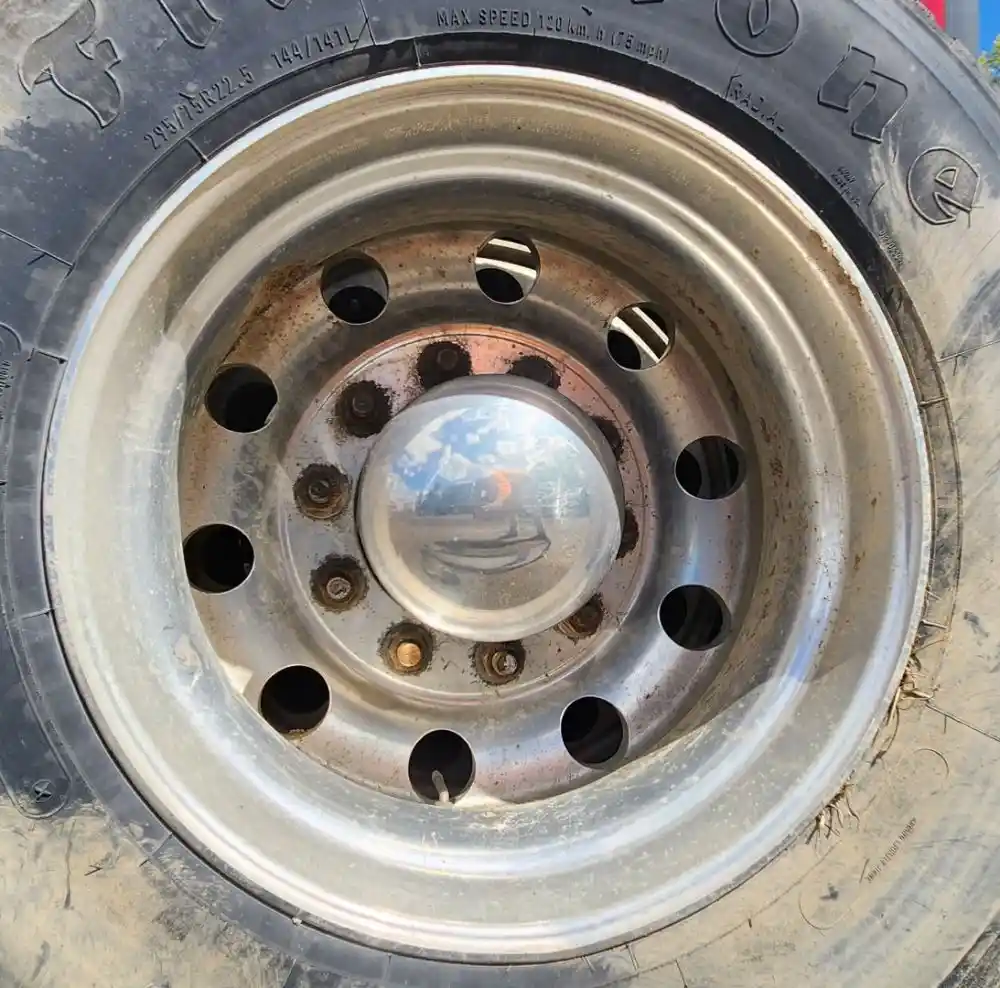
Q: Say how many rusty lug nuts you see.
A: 10